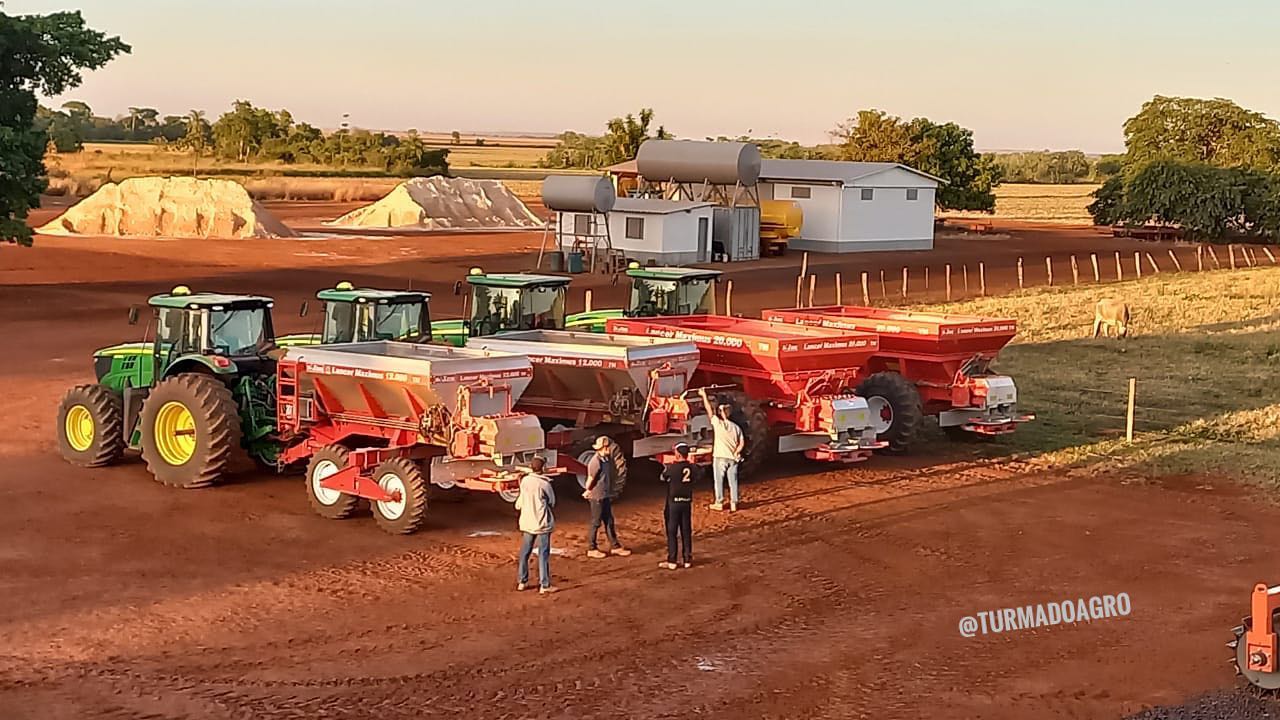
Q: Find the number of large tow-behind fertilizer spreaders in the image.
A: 4